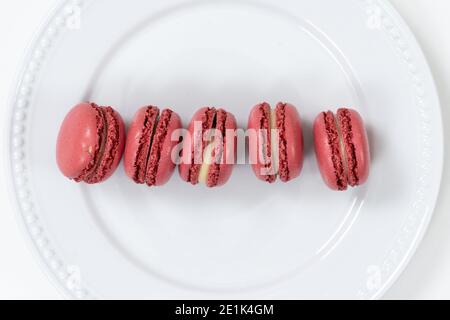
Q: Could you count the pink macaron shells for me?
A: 10